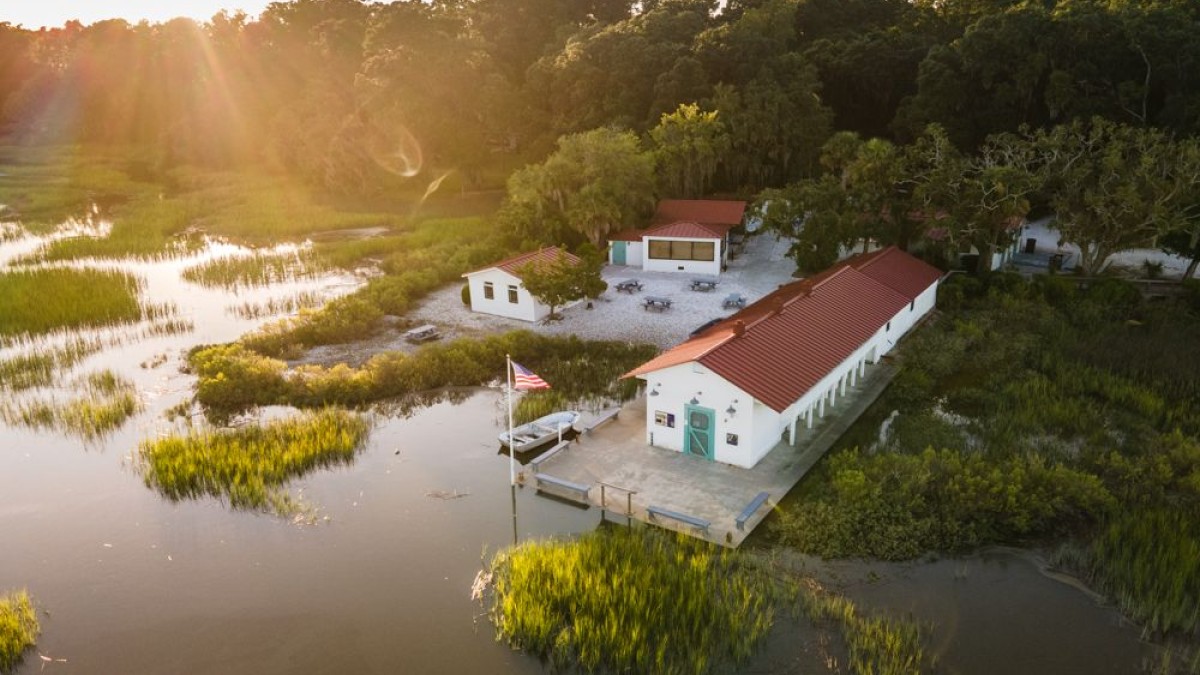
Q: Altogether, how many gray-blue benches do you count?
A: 5